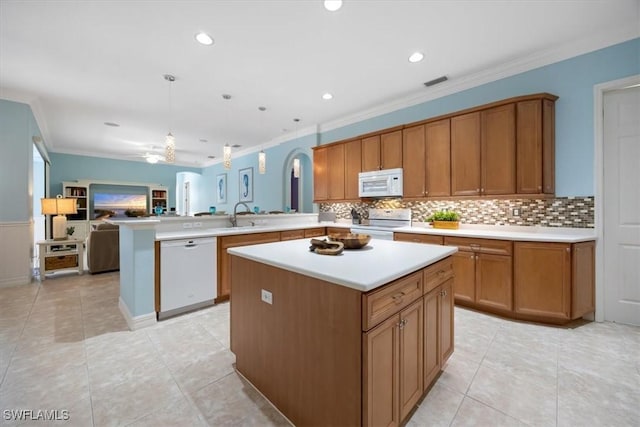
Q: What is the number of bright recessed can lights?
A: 4